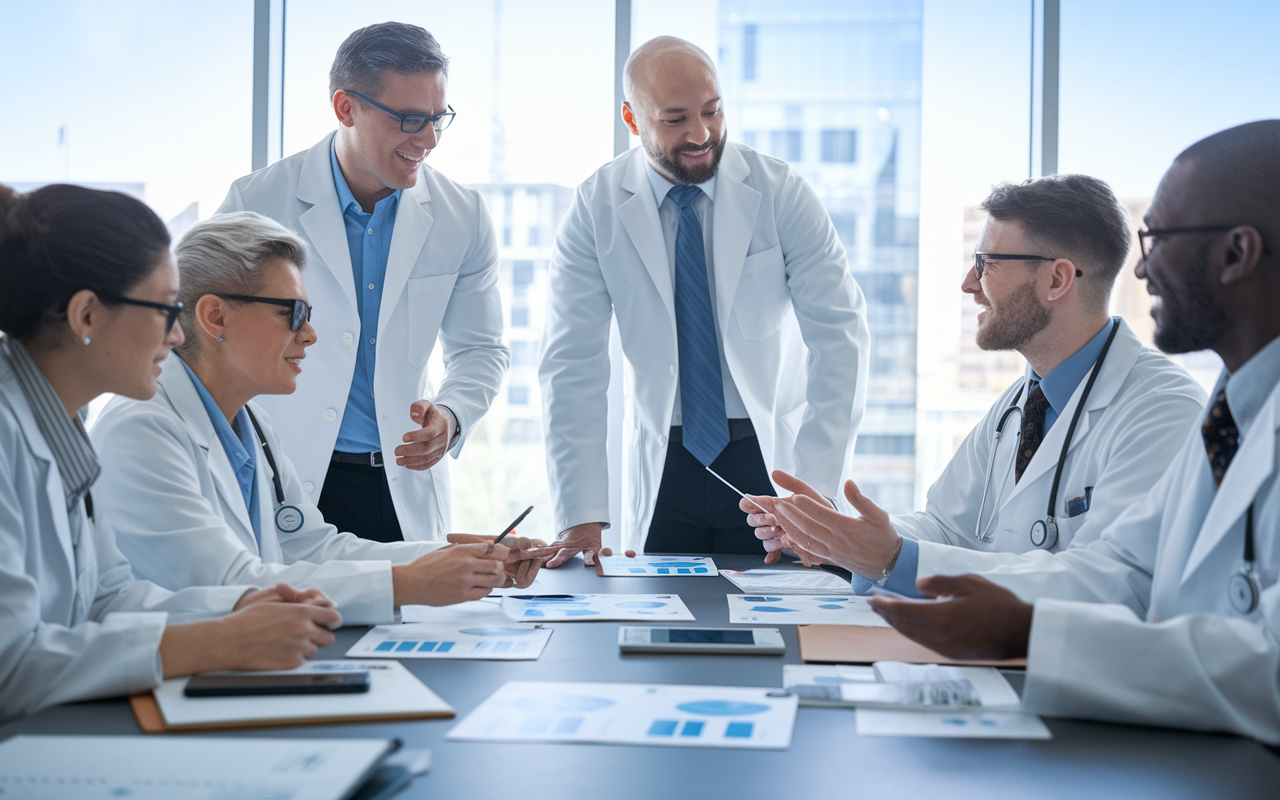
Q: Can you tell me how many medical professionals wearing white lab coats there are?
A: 6